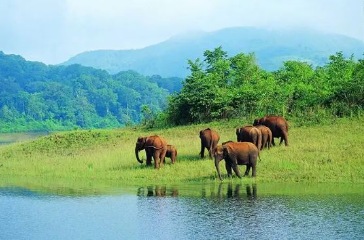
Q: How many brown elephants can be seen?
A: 7